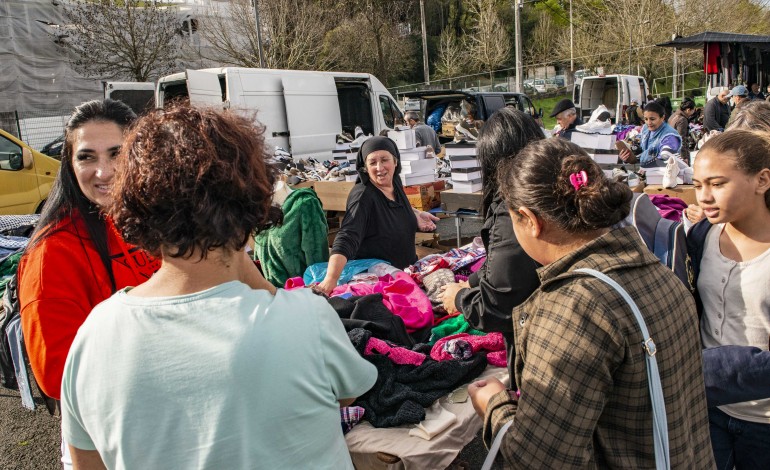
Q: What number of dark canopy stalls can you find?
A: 1